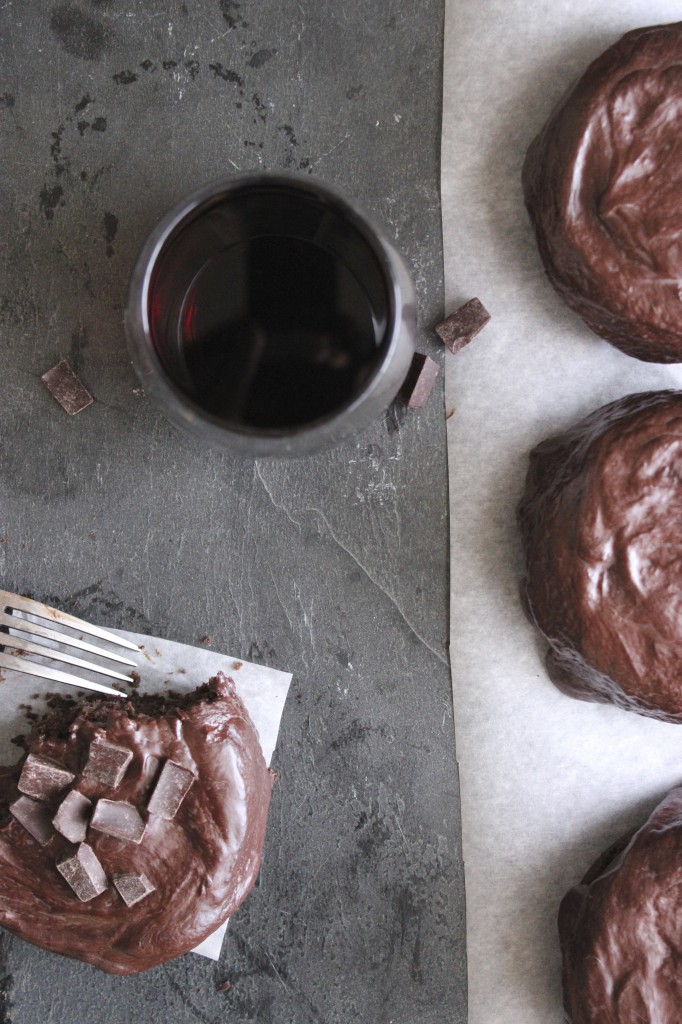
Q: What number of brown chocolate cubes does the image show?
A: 11